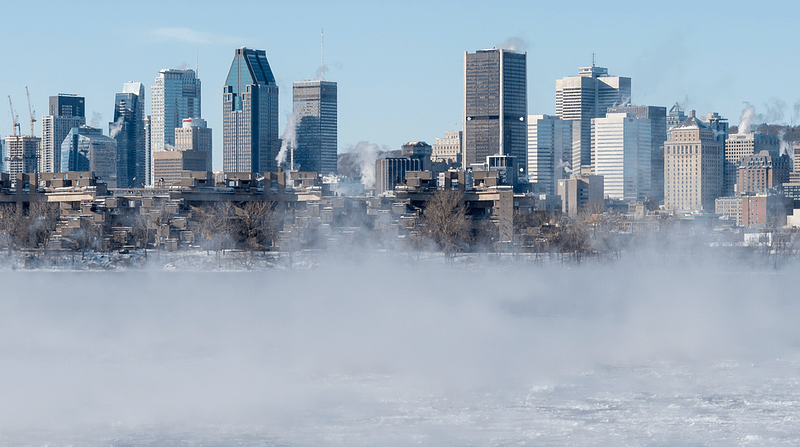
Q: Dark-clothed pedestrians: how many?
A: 0